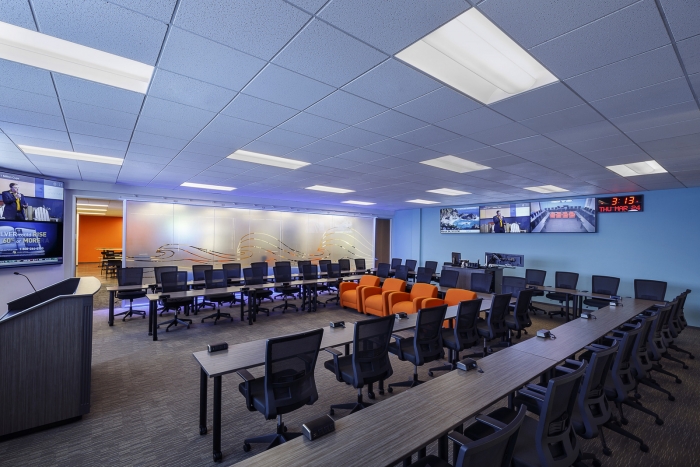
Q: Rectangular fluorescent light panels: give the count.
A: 12